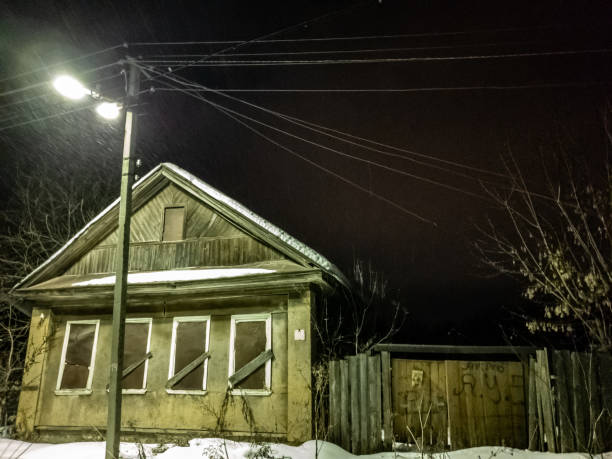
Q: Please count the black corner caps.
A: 0